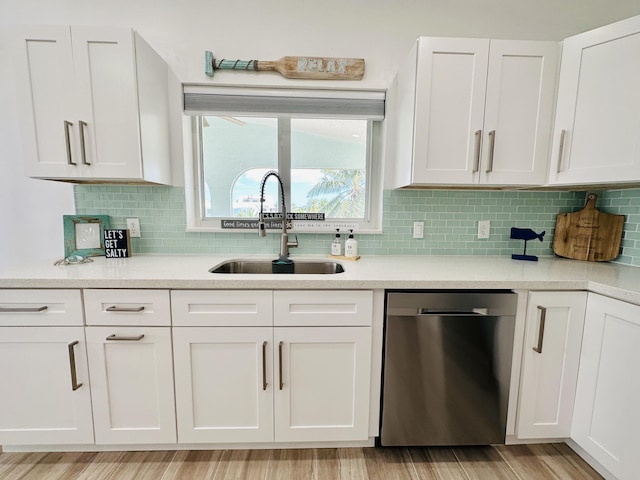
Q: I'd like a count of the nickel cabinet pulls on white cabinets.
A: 12